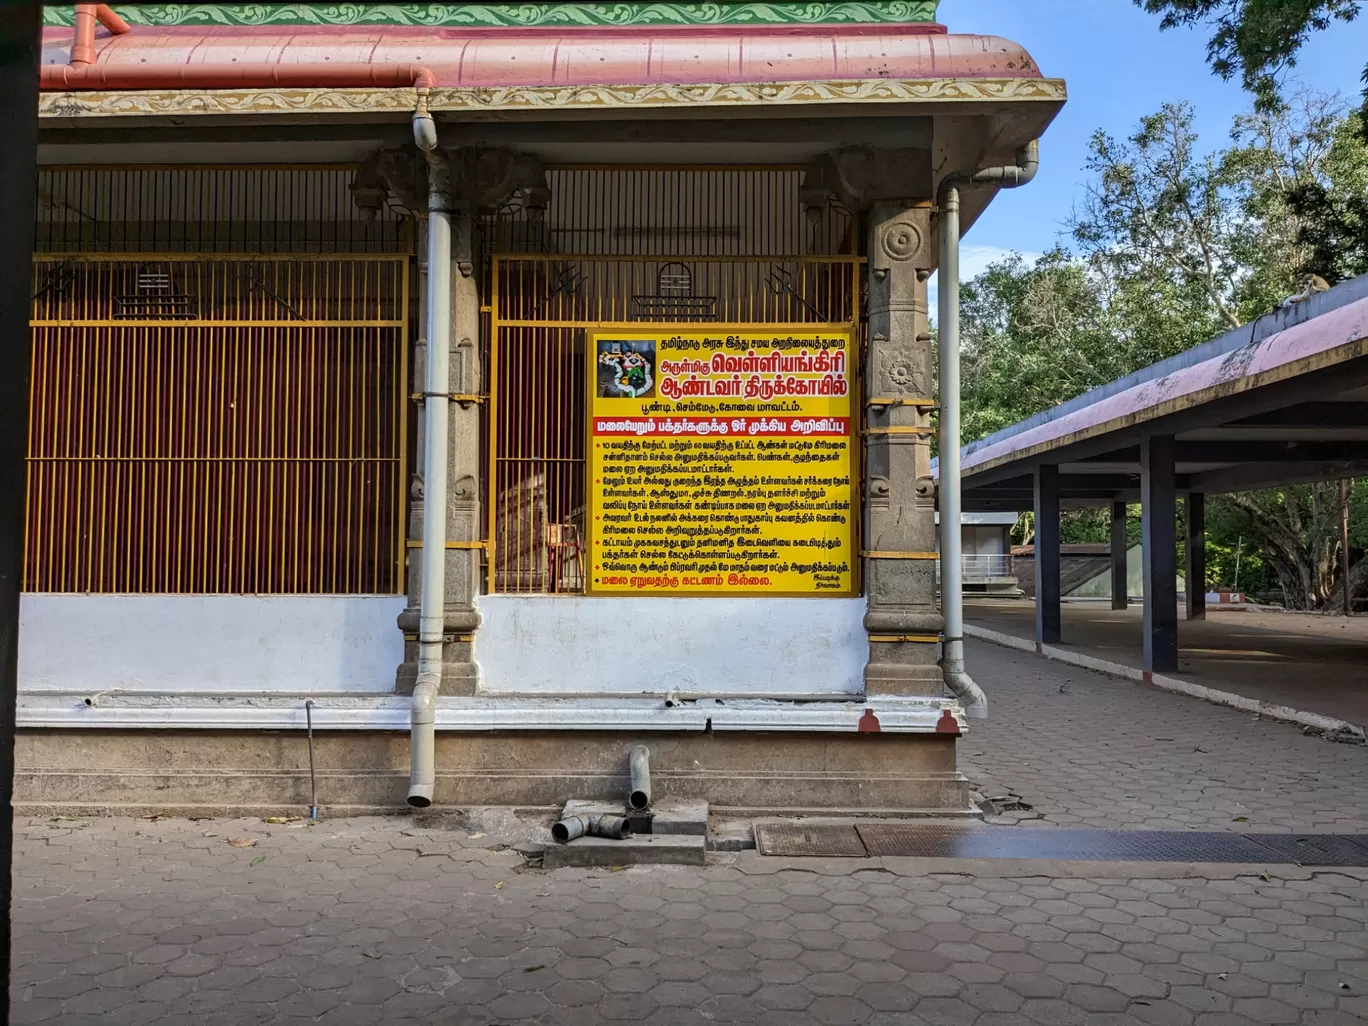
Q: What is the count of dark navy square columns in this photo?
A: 4